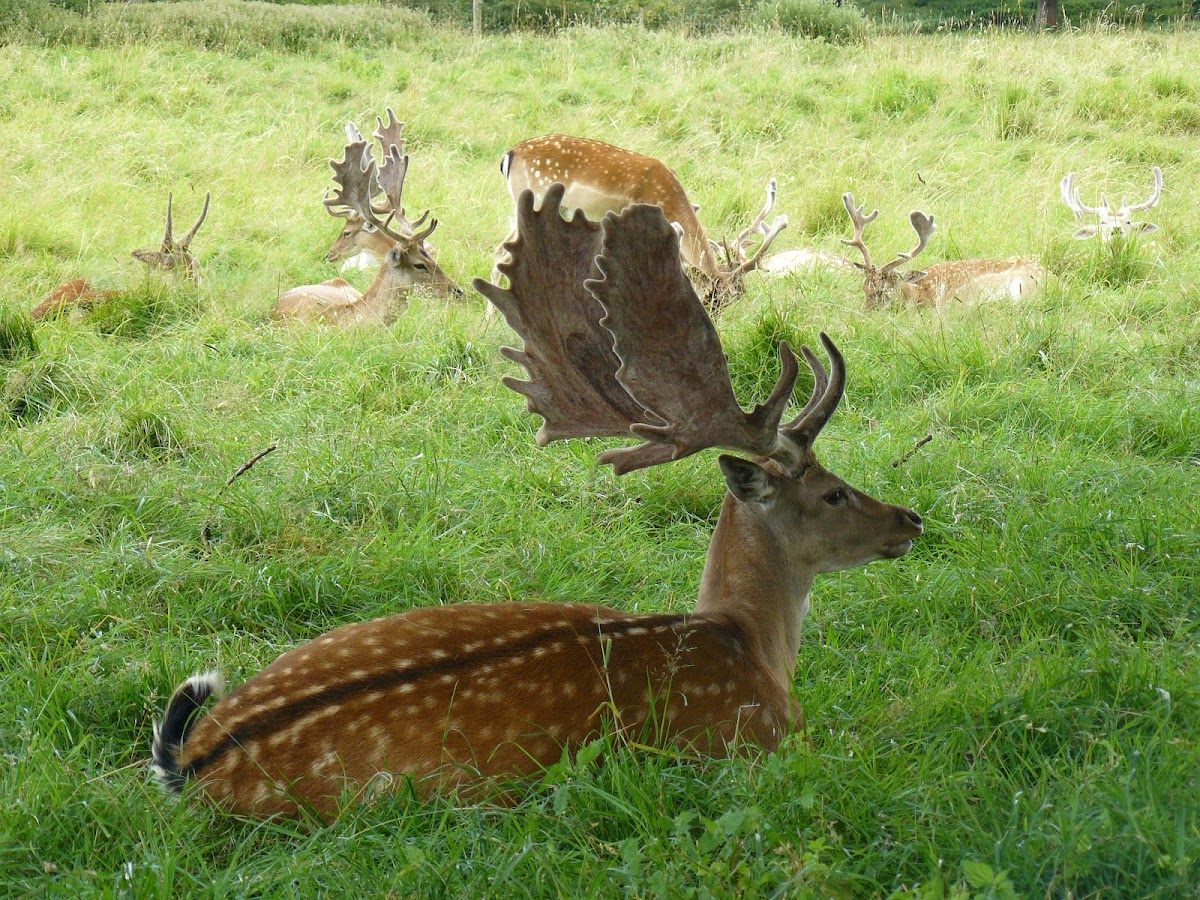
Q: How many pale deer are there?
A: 1